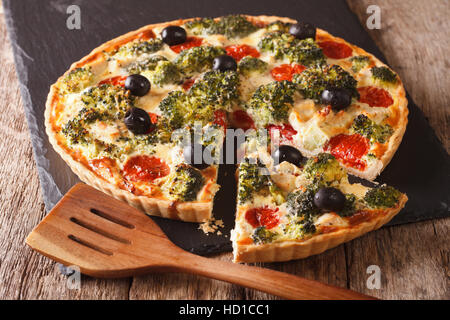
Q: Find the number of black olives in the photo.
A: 9